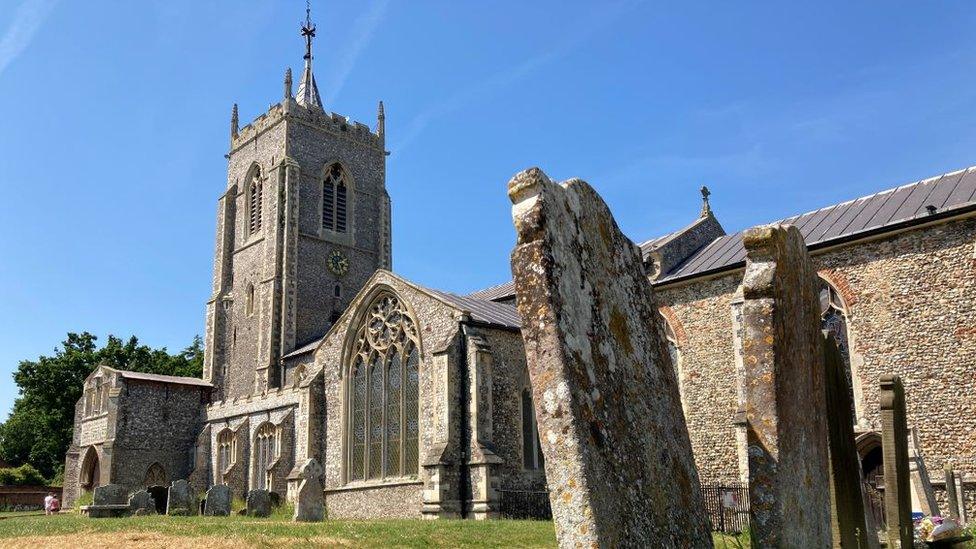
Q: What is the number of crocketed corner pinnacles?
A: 3